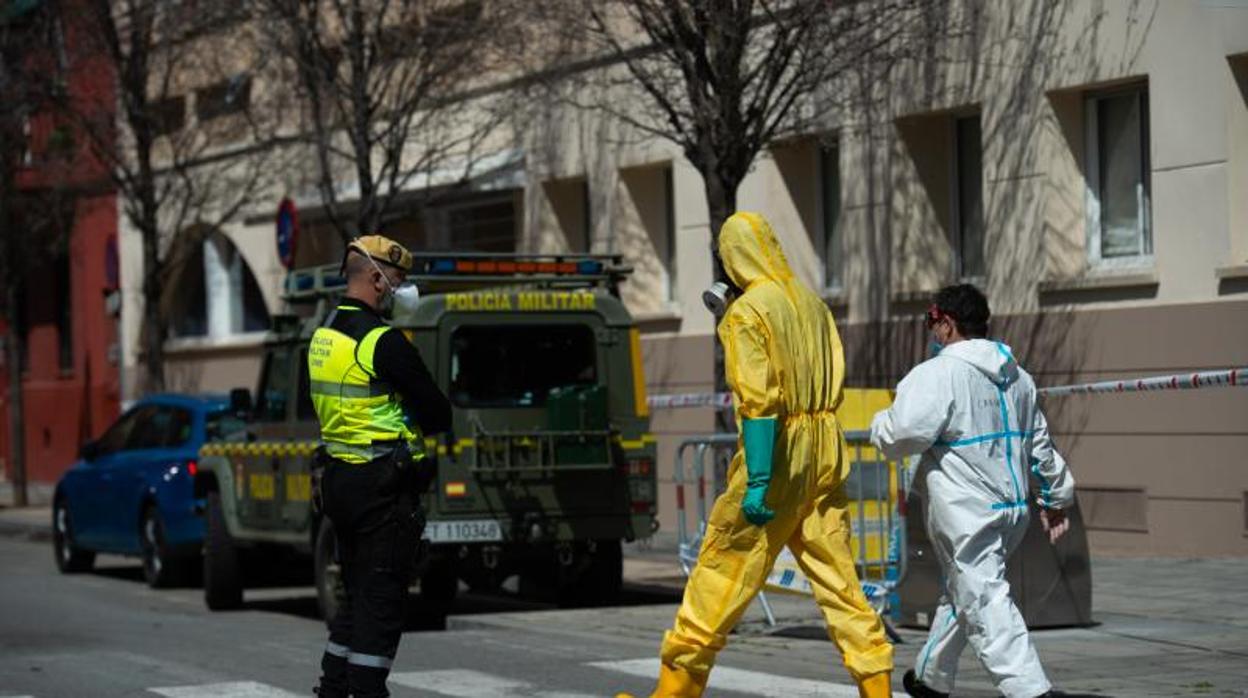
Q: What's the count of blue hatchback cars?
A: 1